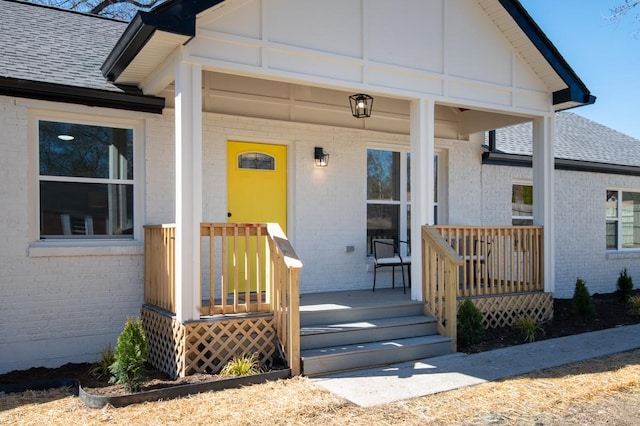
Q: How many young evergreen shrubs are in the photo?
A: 4